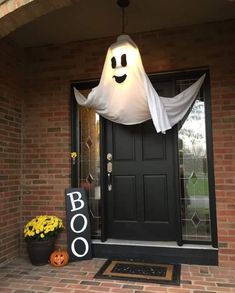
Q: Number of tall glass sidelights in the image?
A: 2